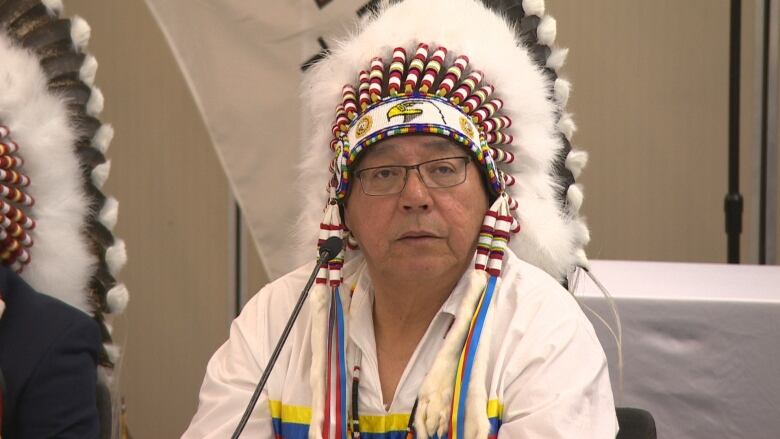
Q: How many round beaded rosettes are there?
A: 2